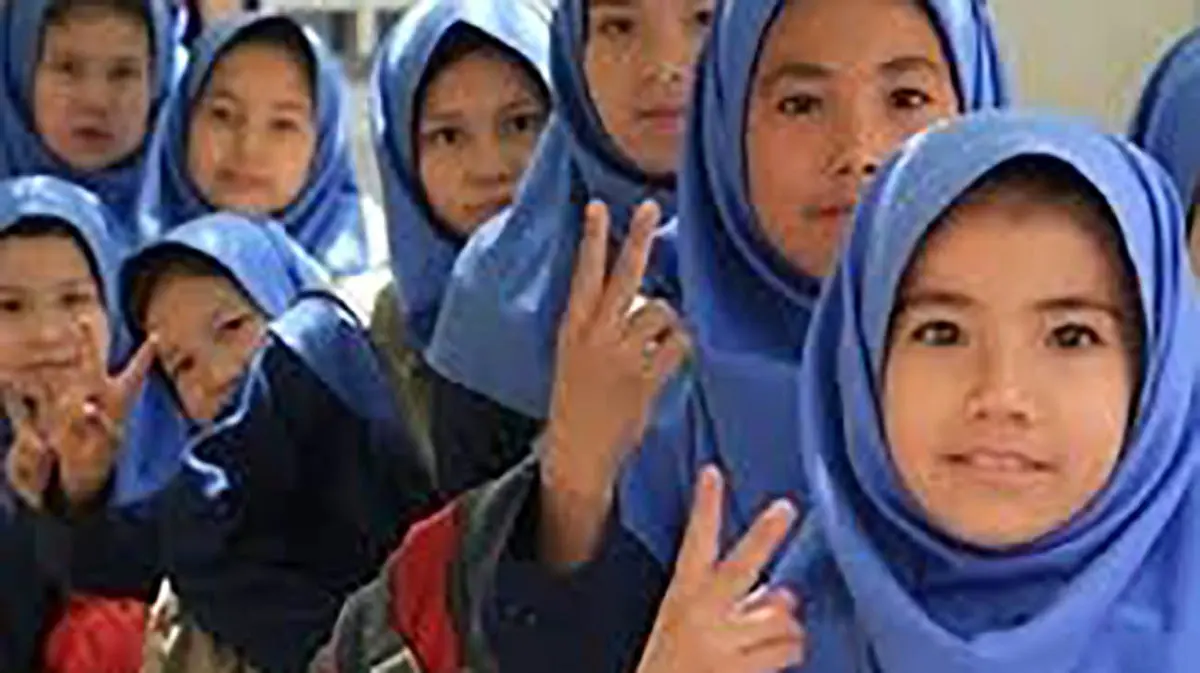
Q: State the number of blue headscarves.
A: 9